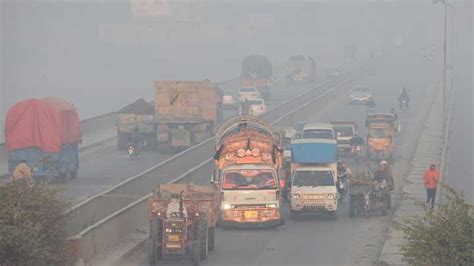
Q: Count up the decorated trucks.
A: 1